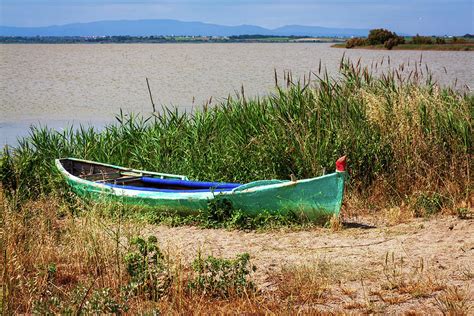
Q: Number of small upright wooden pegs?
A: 2